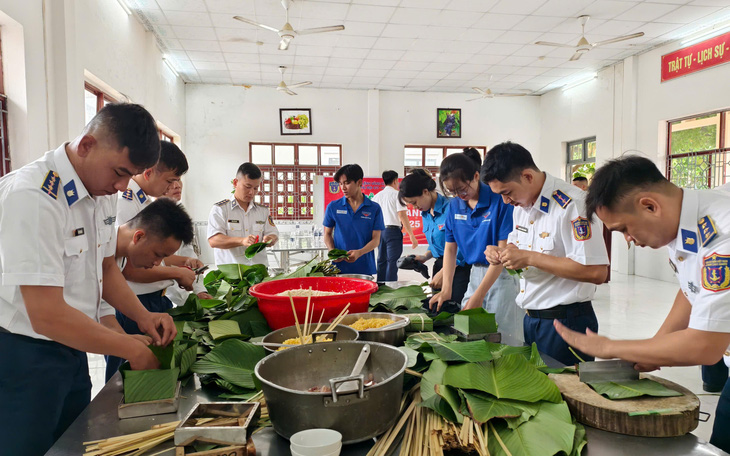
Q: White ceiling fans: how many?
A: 4